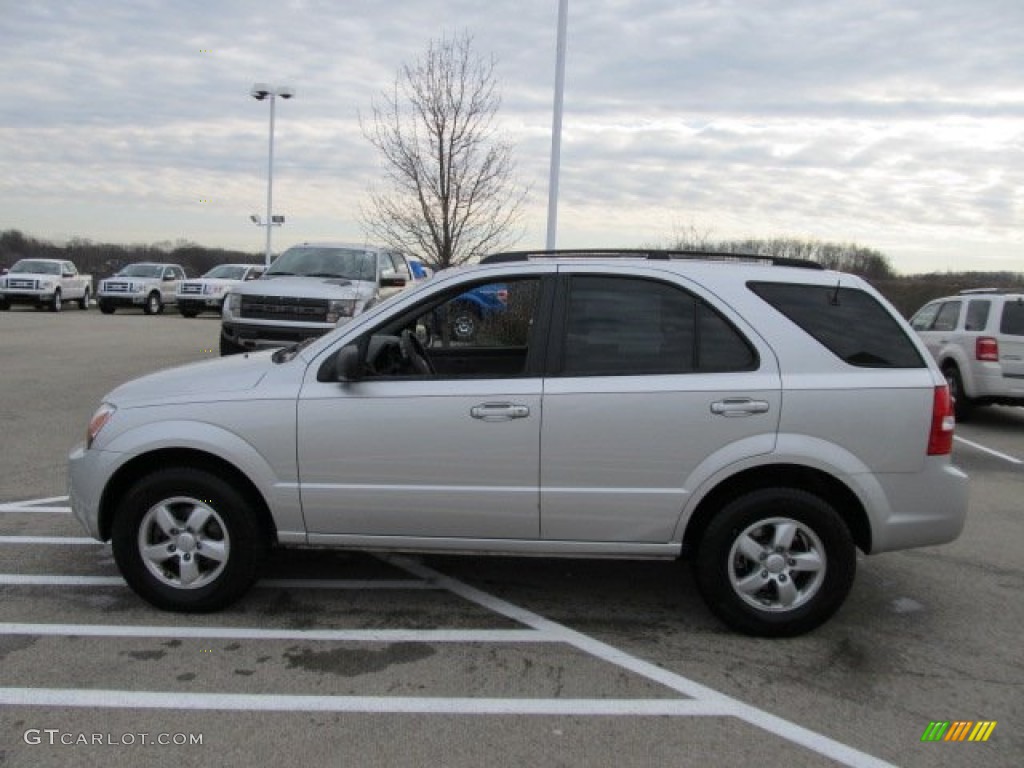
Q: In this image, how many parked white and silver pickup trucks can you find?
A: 4